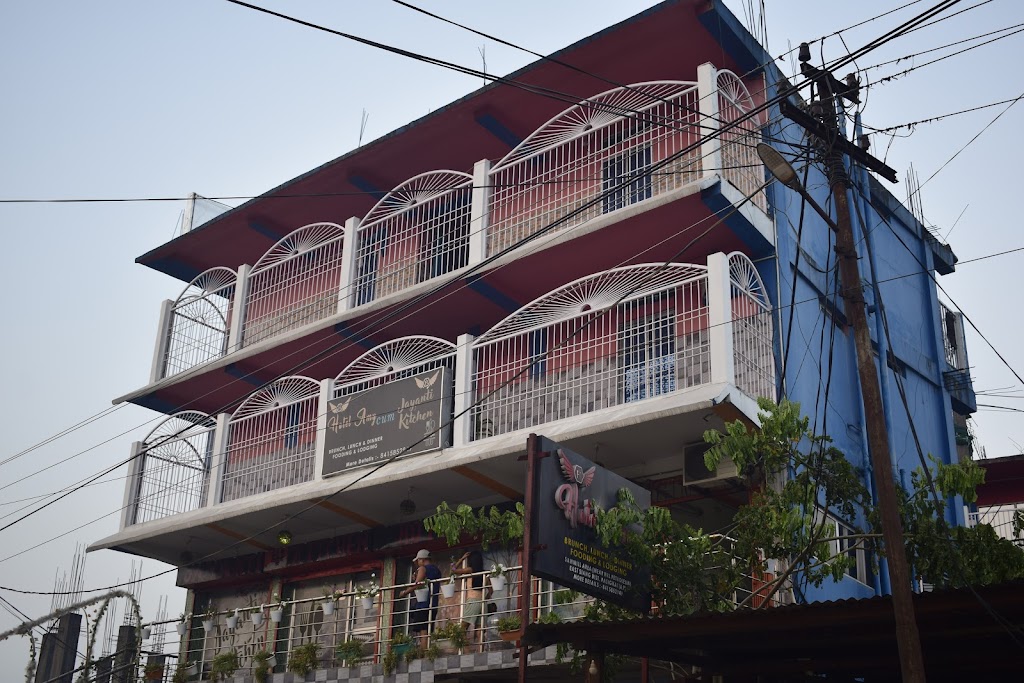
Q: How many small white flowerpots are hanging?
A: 11